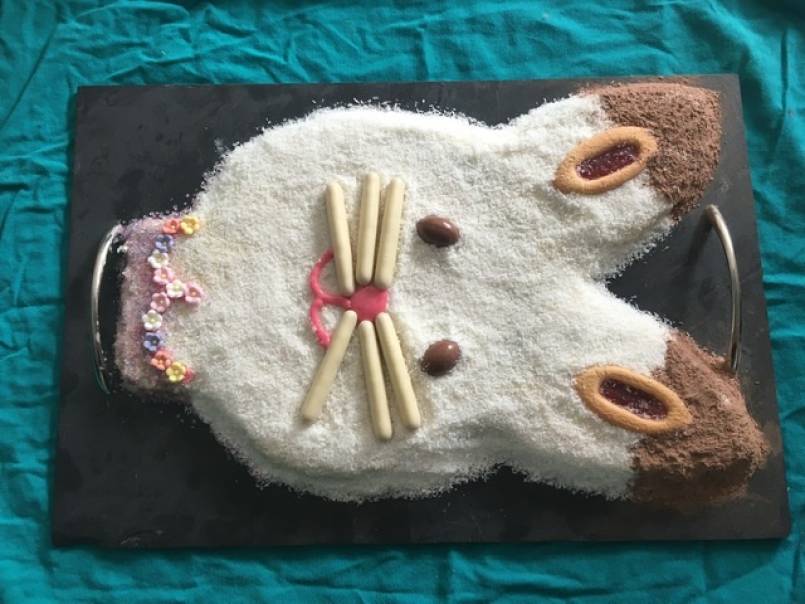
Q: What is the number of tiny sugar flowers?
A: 12